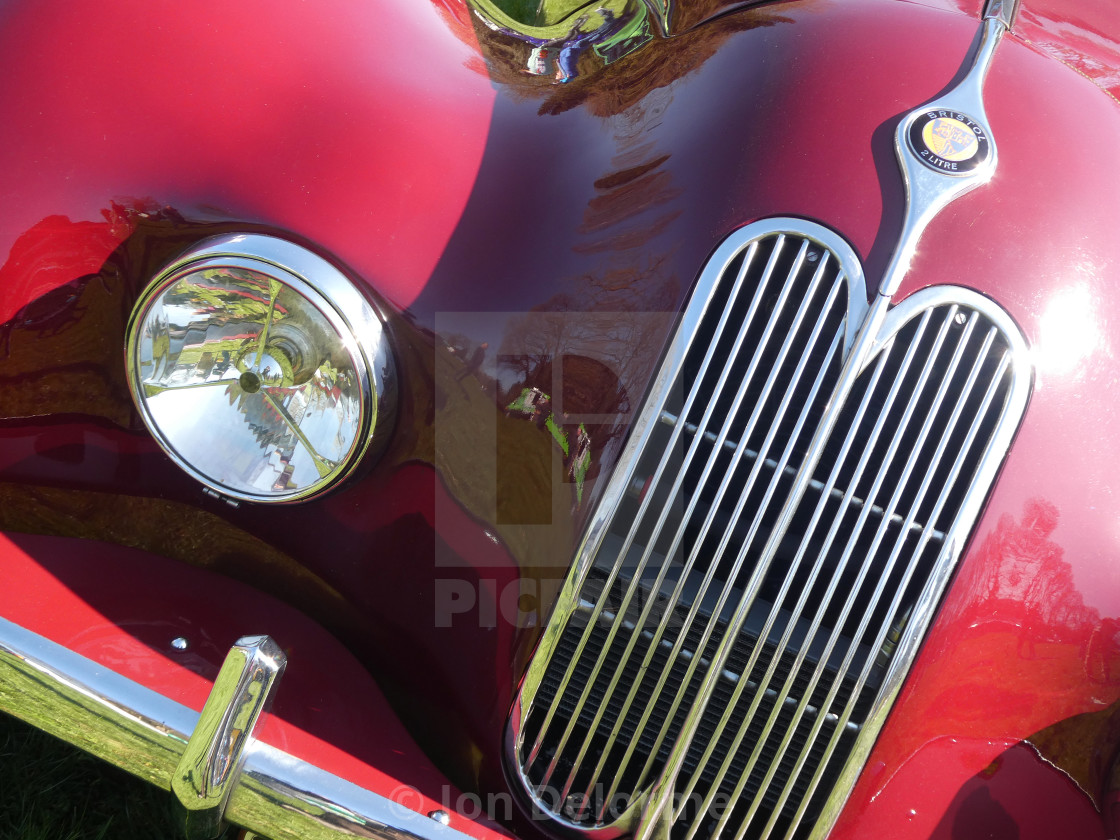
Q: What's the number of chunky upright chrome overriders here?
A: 1